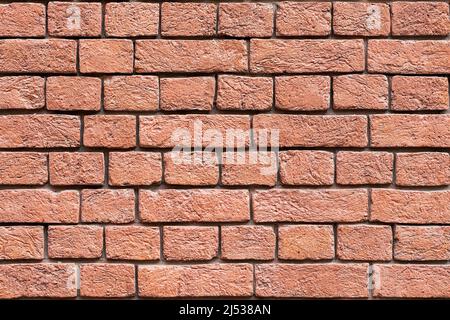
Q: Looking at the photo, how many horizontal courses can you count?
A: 8